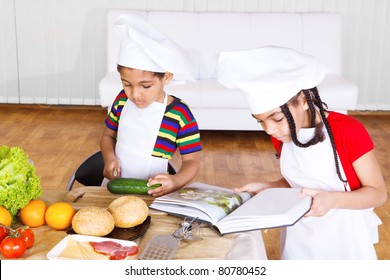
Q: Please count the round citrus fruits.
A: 3